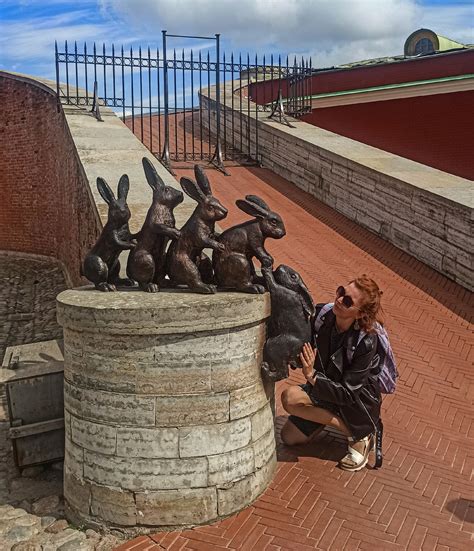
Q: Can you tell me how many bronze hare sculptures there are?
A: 5